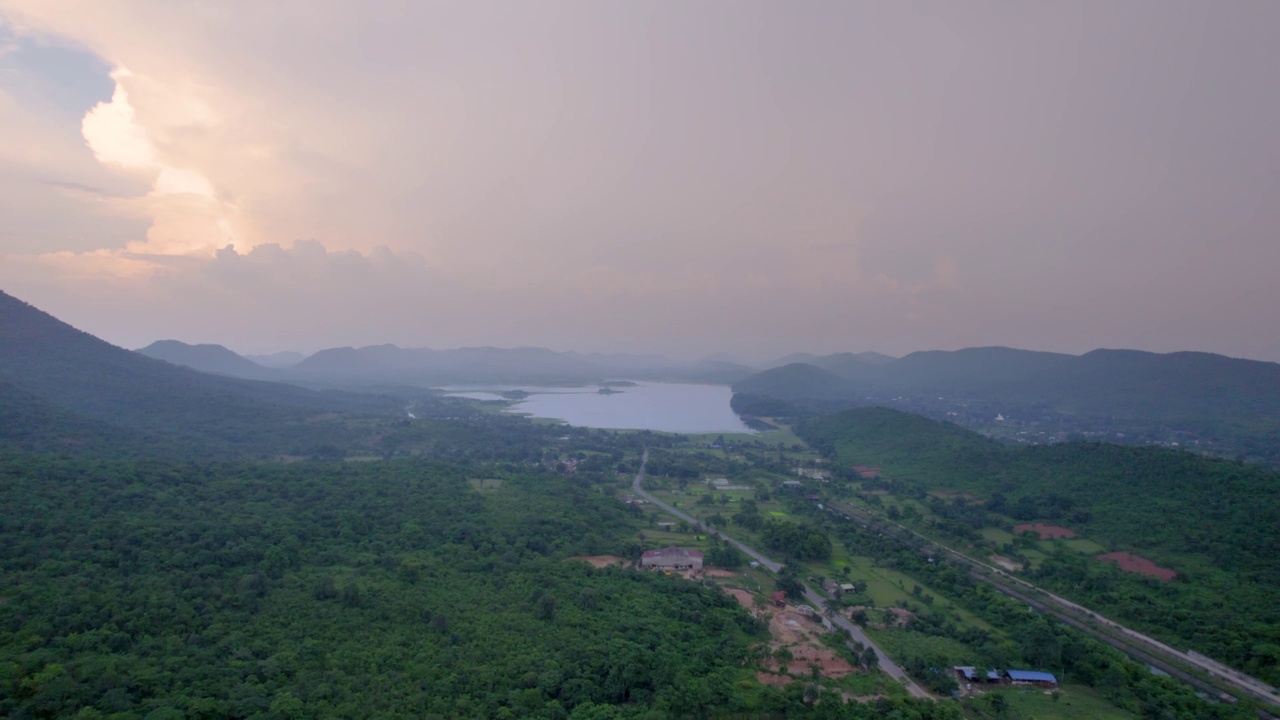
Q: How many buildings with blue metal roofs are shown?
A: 2